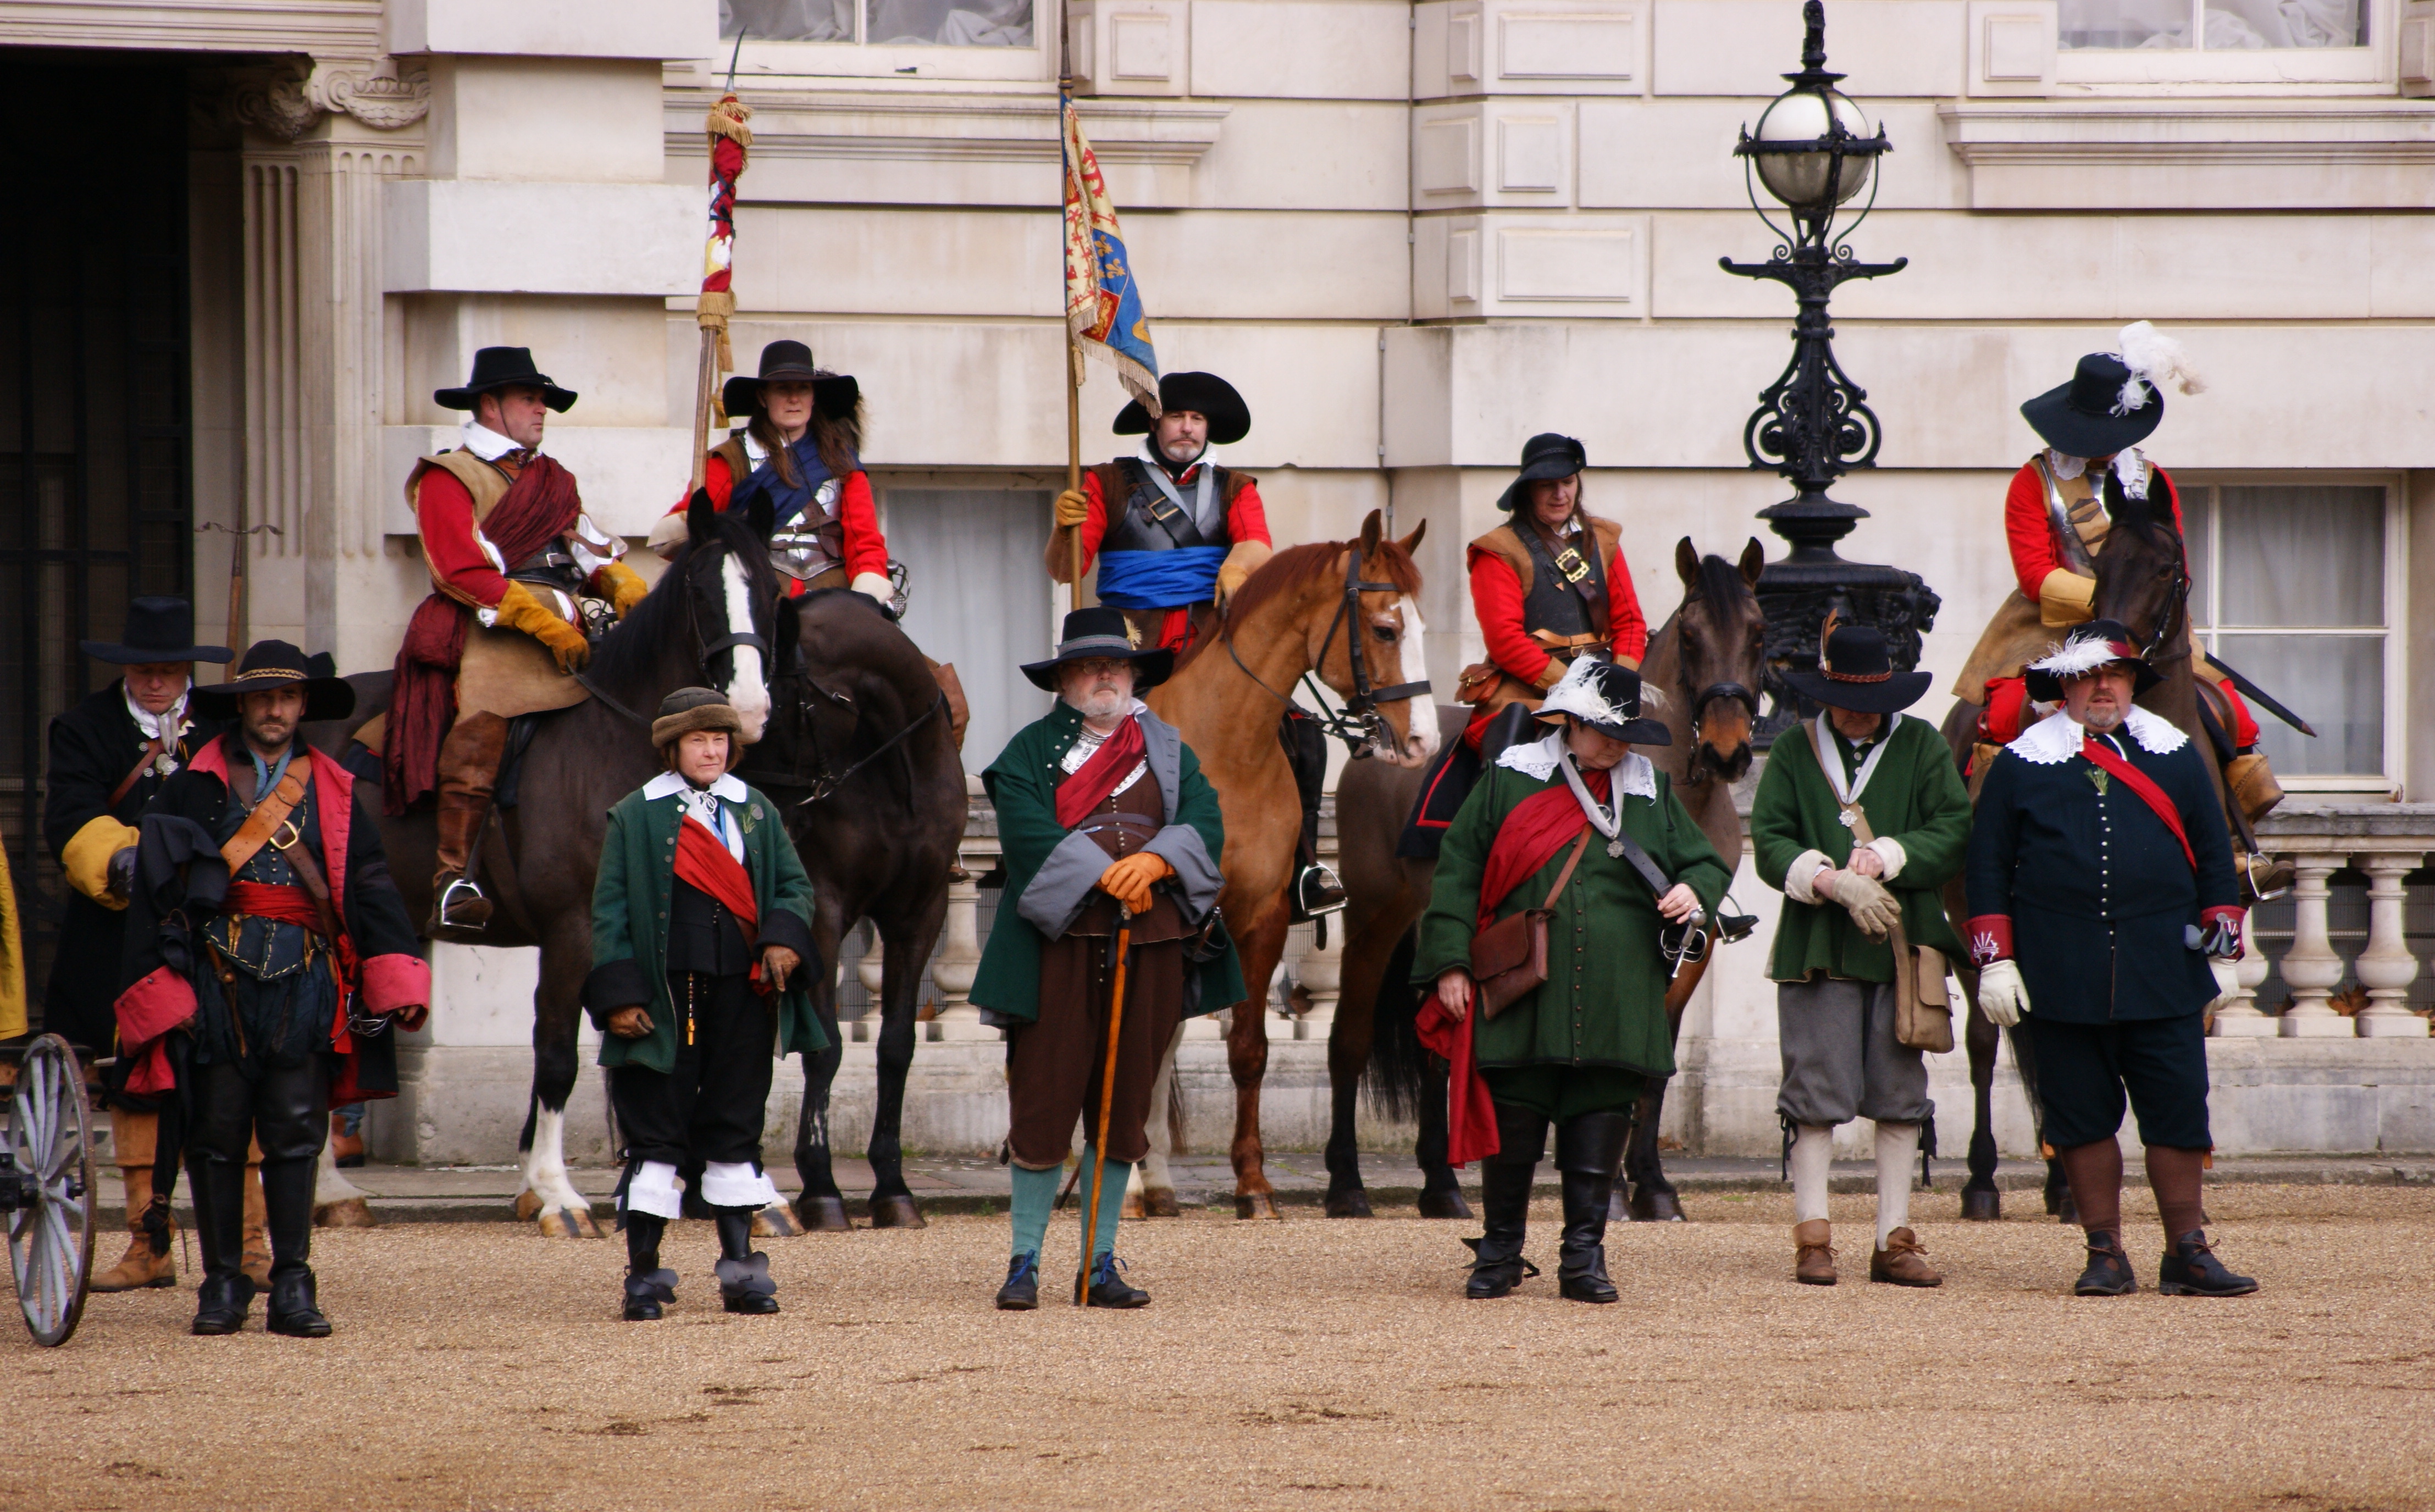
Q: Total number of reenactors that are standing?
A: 7